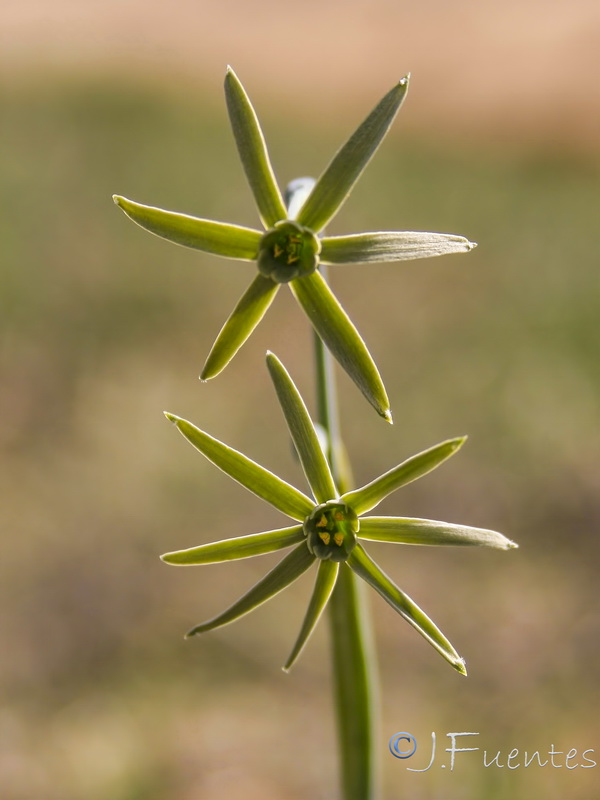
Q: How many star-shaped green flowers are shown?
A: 2